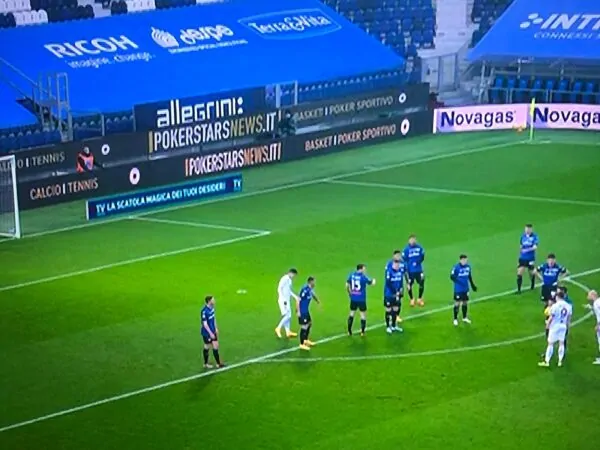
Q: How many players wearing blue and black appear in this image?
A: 9